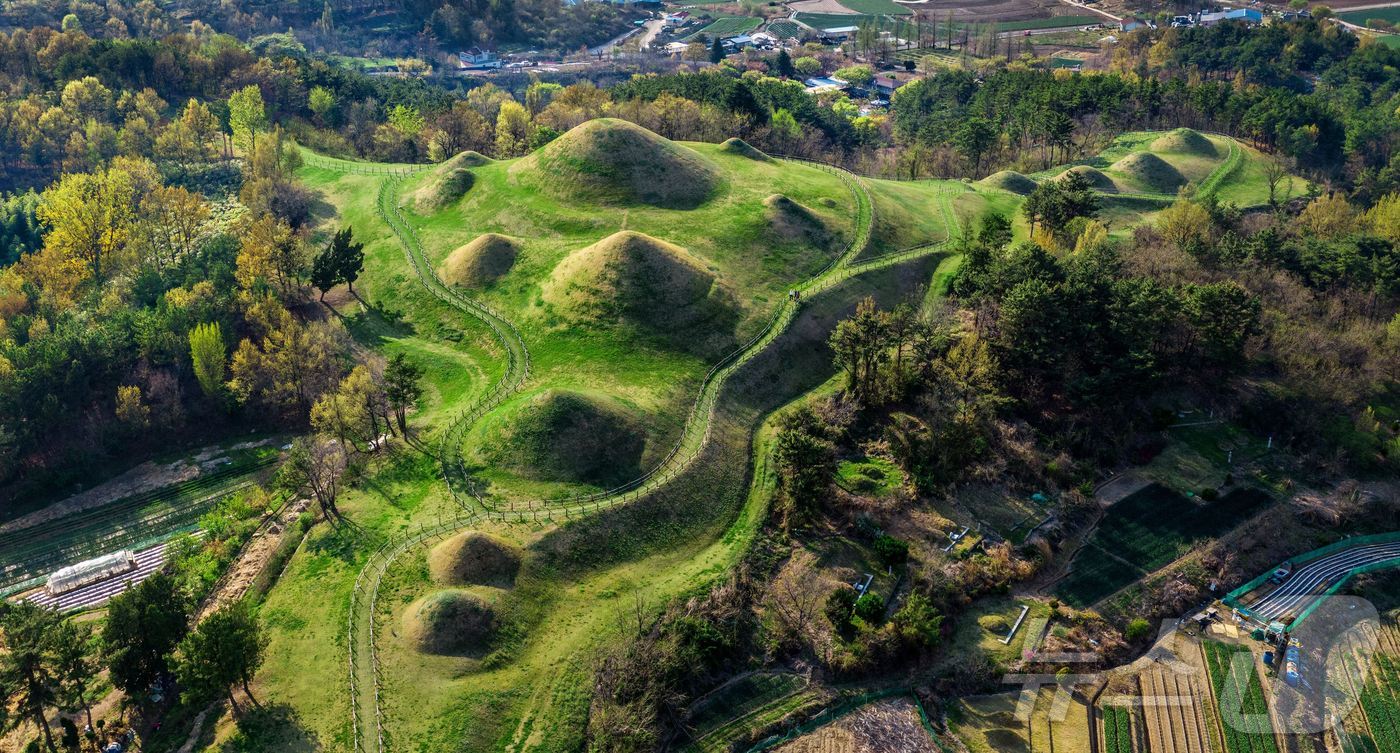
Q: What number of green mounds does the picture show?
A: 14